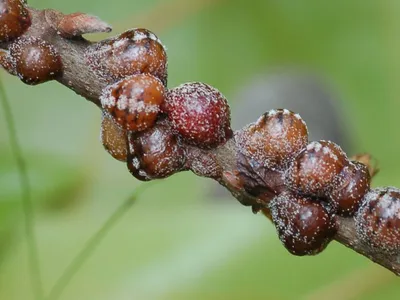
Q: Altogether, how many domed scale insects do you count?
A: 12